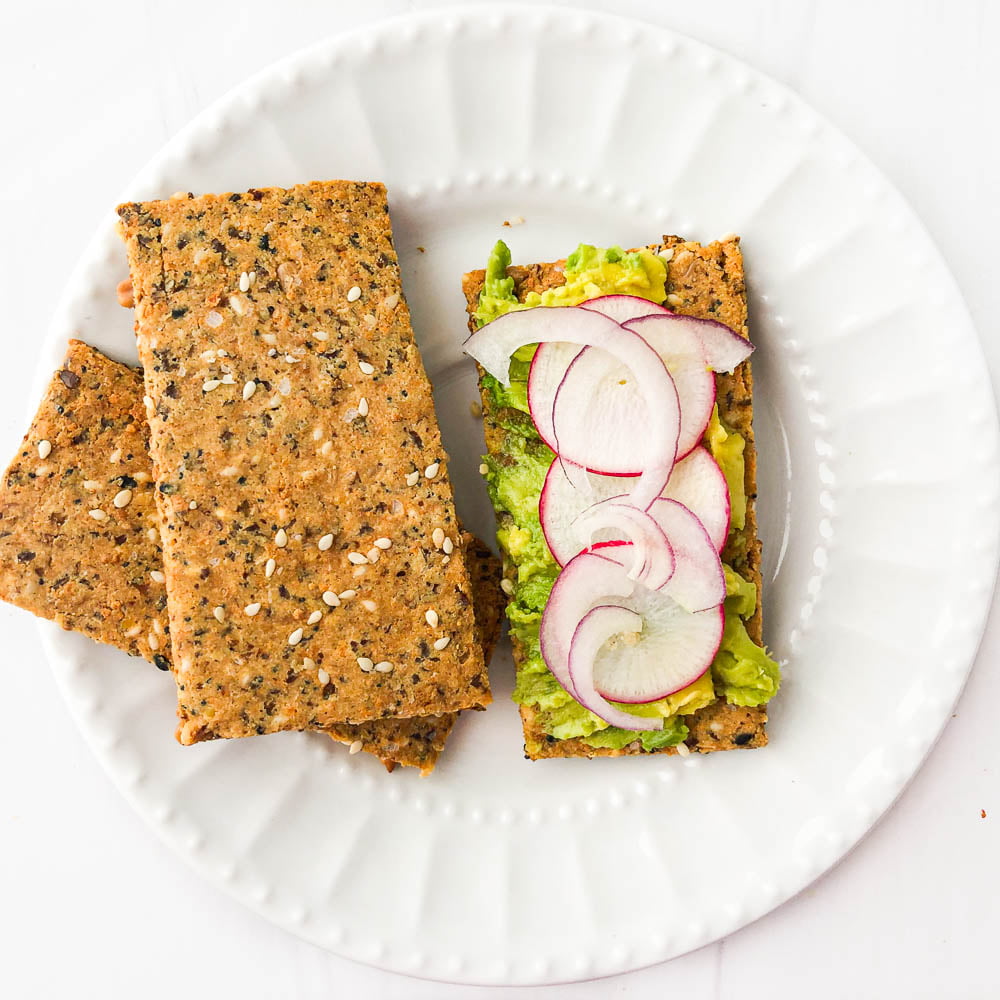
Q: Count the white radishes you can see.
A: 3